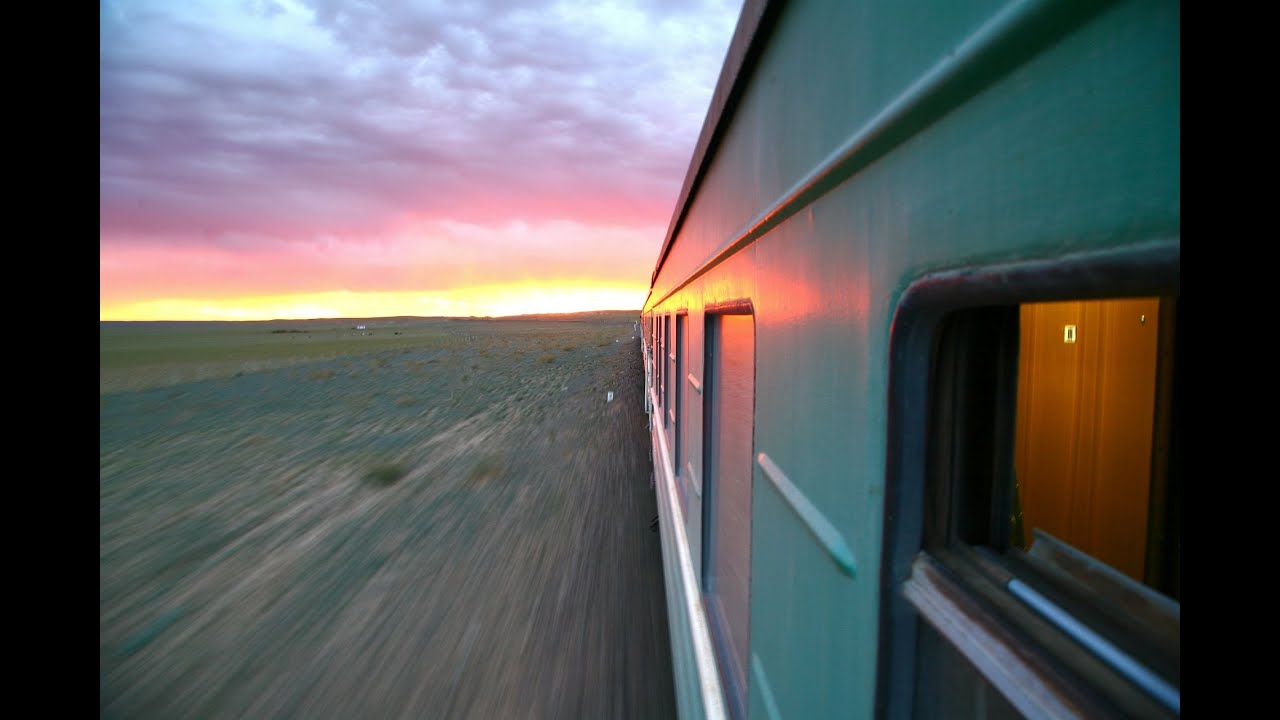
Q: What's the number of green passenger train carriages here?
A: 1